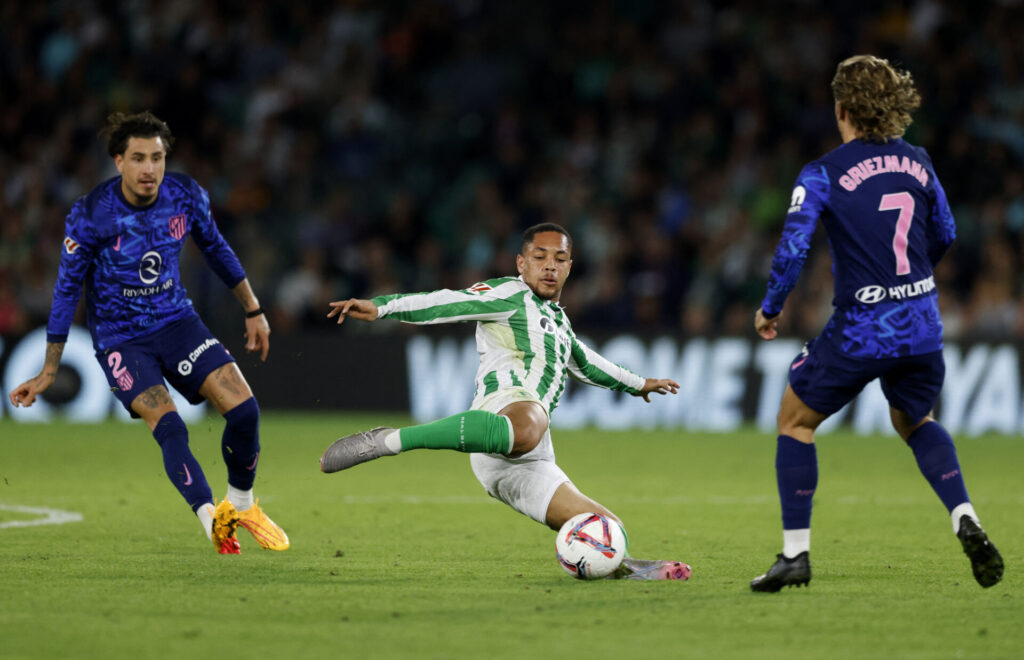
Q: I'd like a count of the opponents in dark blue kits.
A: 2